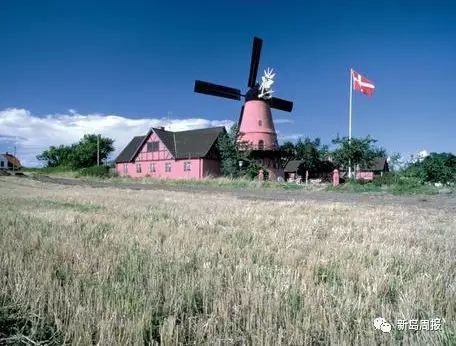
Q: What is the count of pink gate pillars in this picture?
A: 2